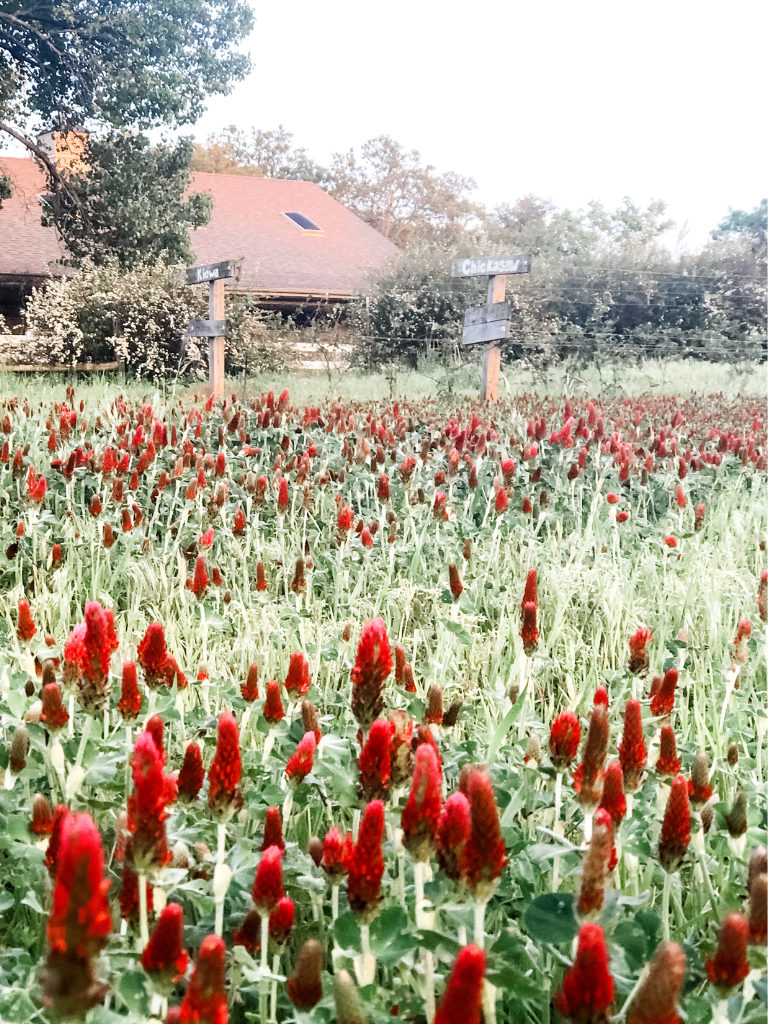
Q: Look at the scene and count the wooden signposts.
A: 2